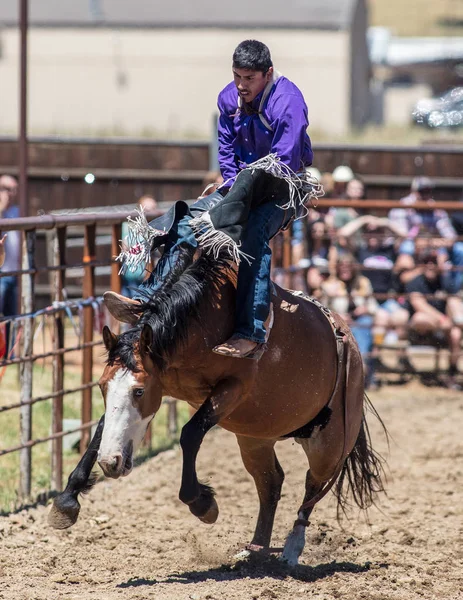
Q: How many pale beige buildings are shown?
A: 1